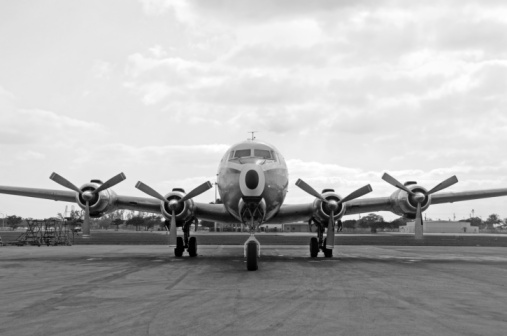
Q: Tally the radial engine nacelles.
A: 4